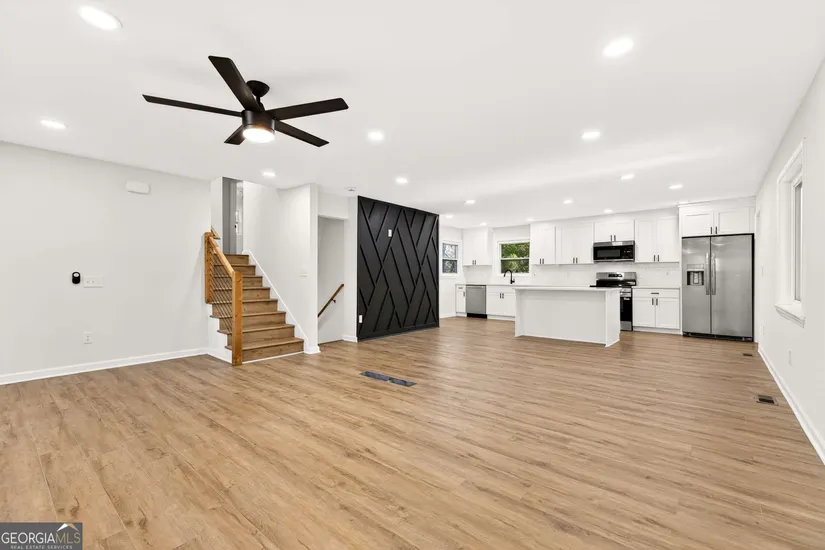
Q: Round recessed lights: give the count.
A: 15